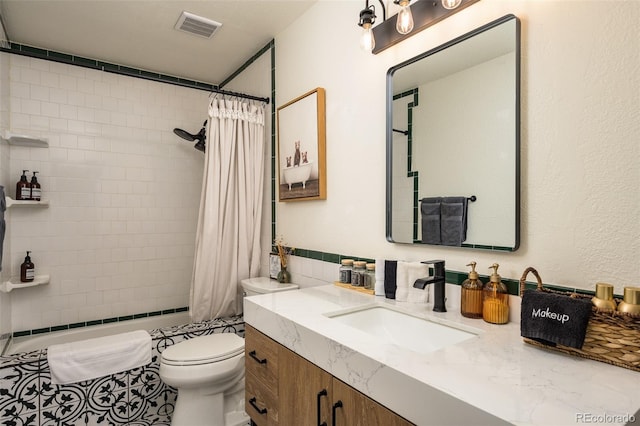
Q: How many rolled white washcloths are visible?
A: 3